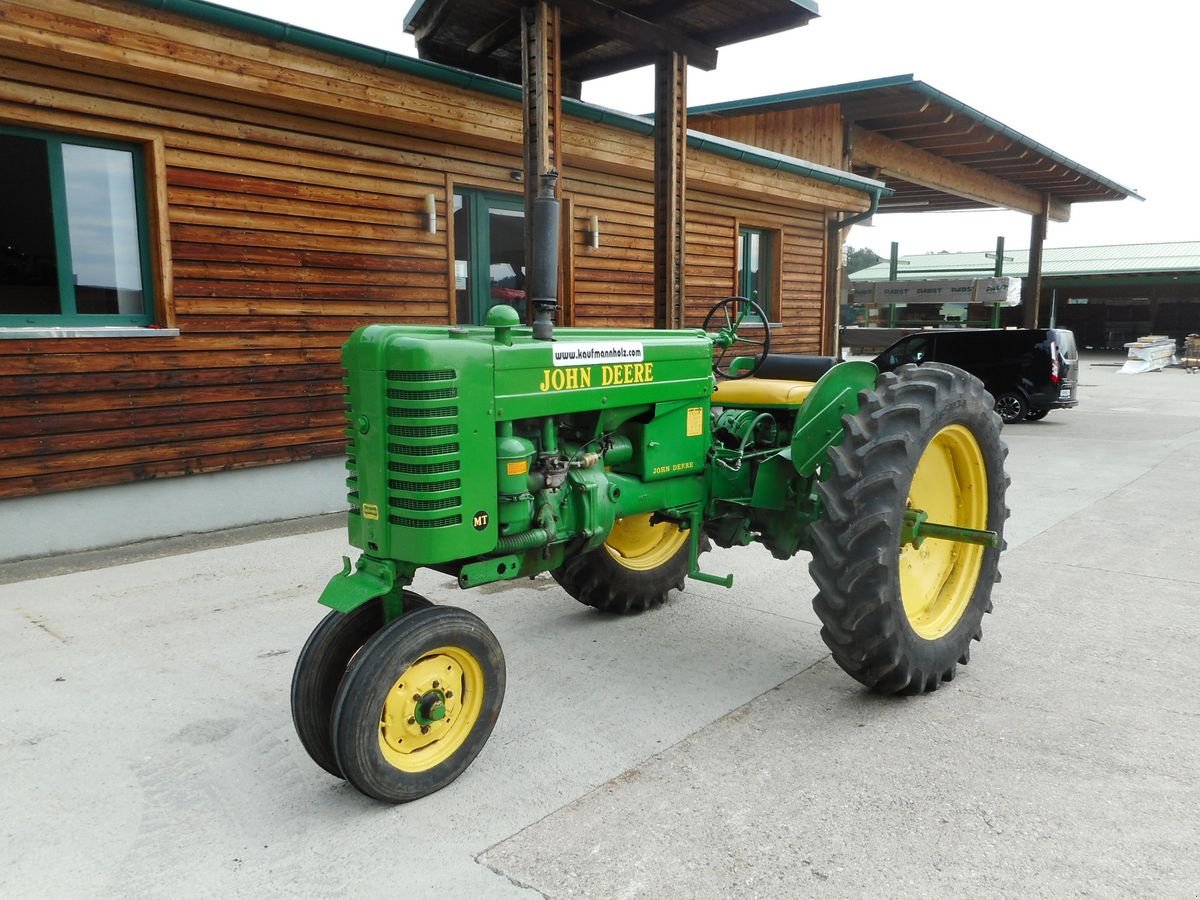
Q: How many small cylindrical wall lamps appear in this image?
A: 2